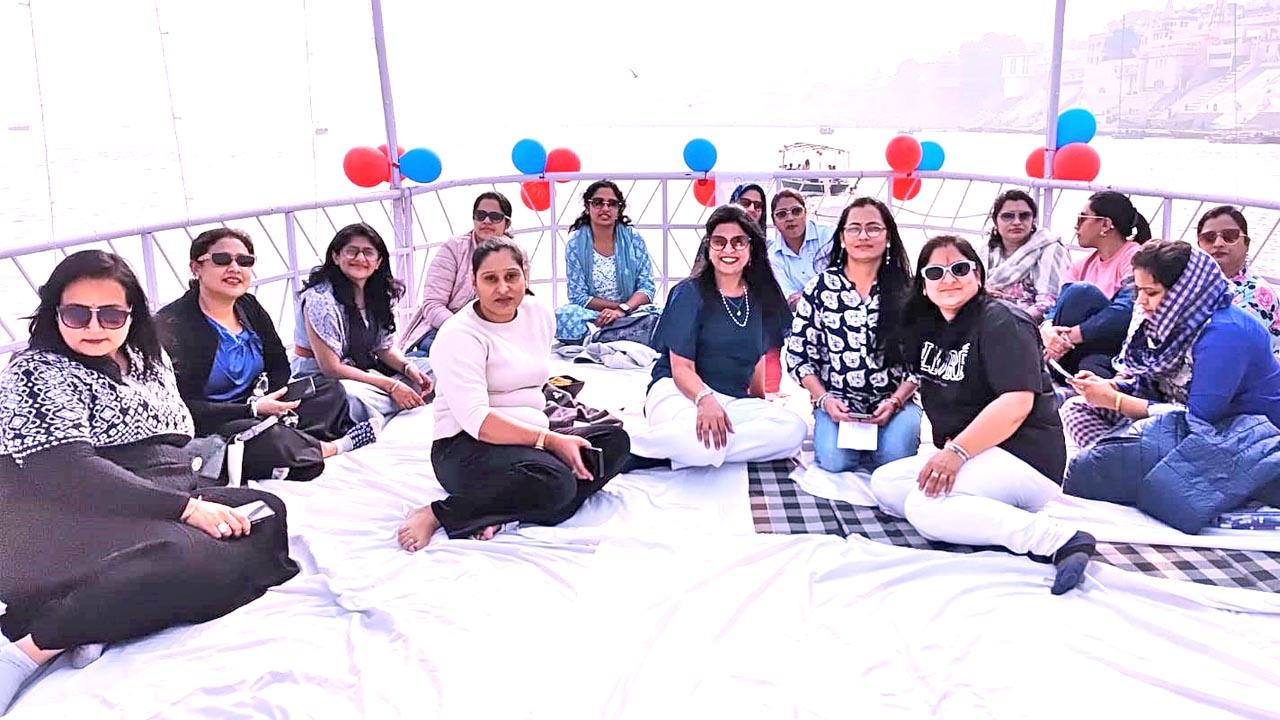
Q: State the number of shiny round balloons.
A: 14